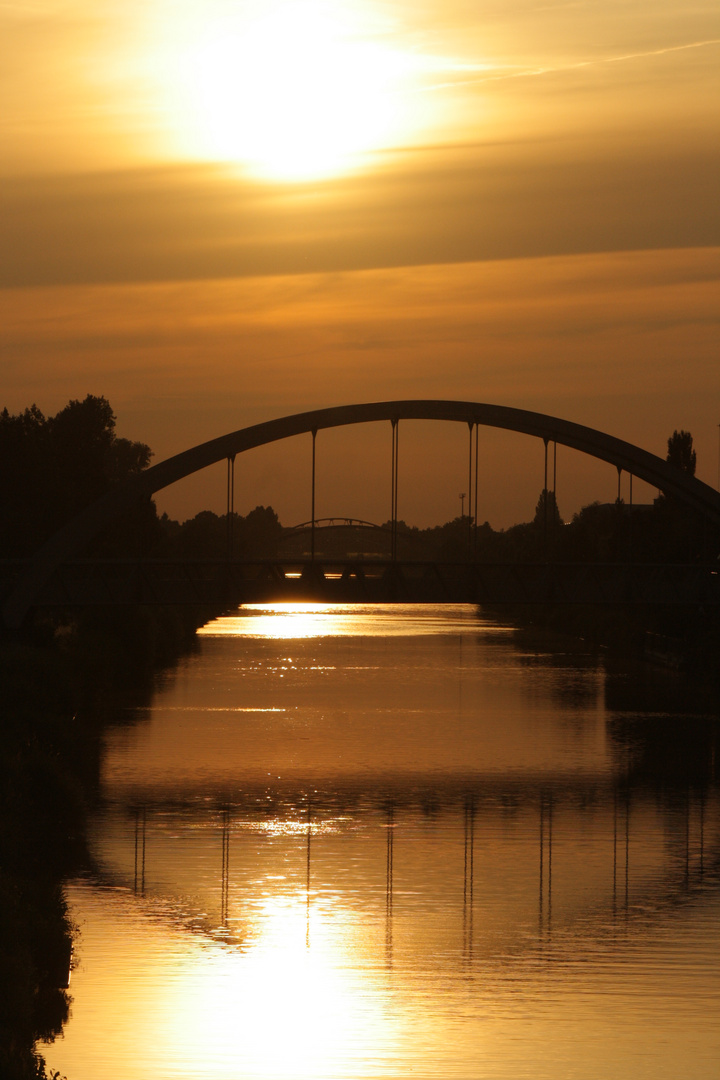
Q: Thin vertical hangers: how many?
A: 11